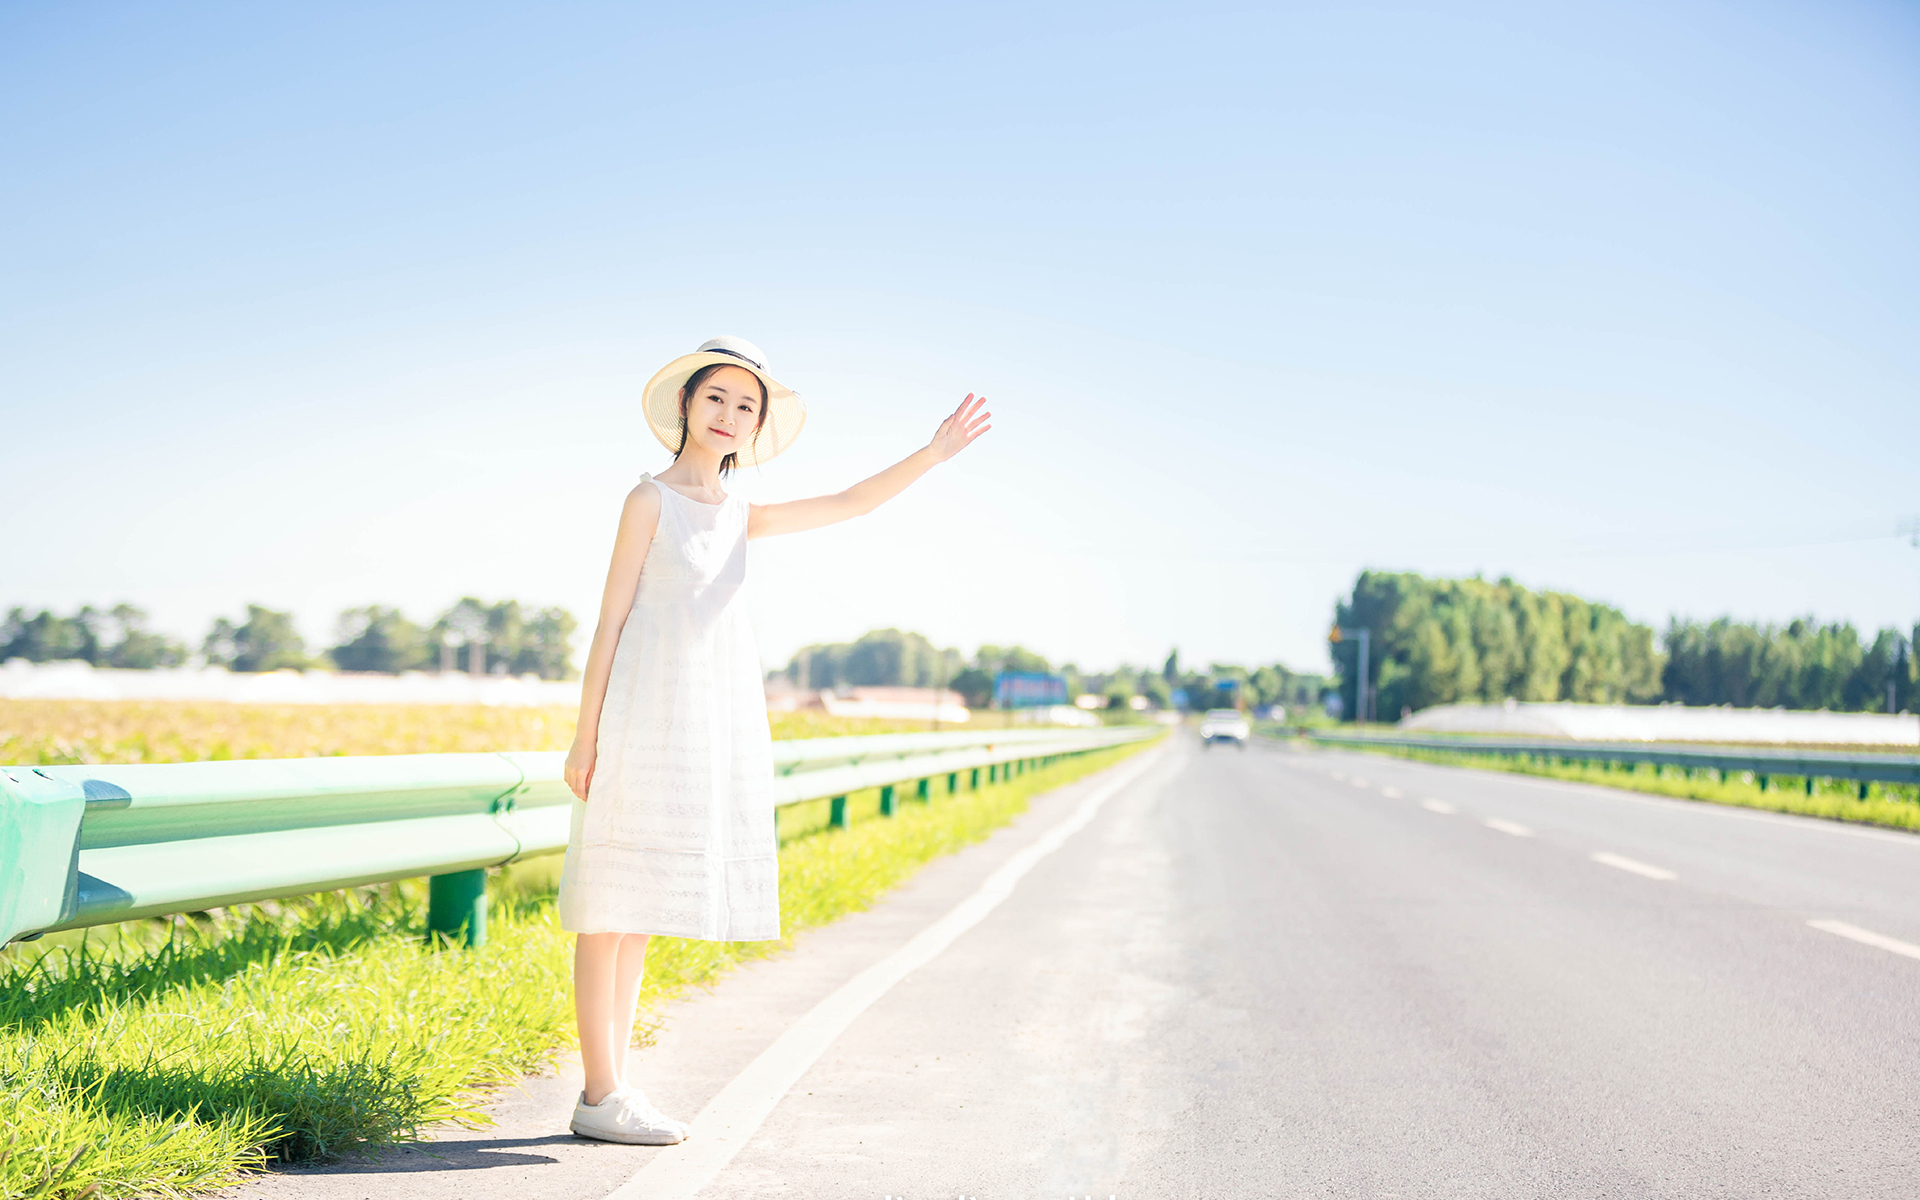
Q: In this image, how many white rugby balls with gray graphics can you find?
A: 0